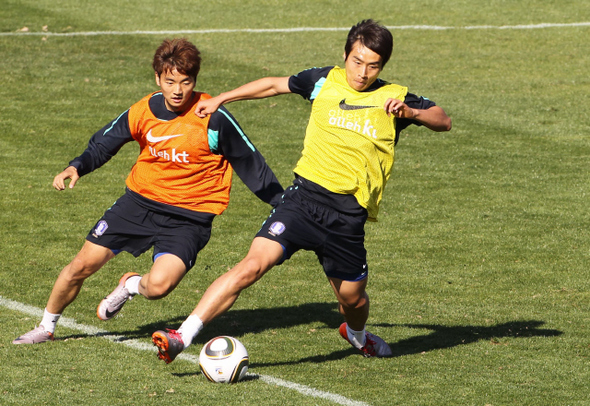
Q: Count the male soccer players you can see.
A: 2